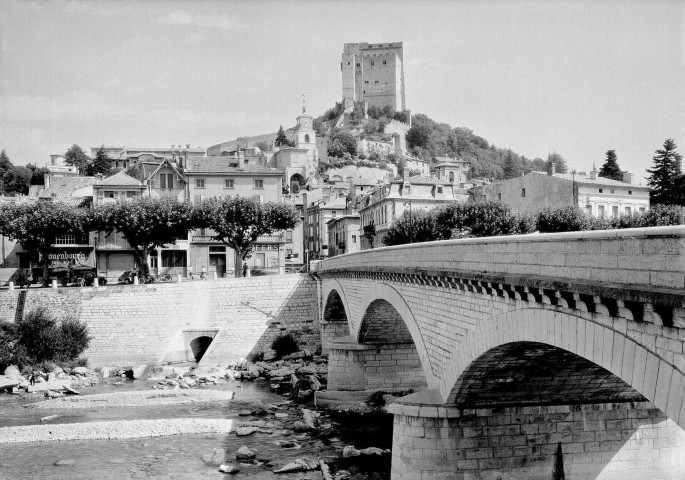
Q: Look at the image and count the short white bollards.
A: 8